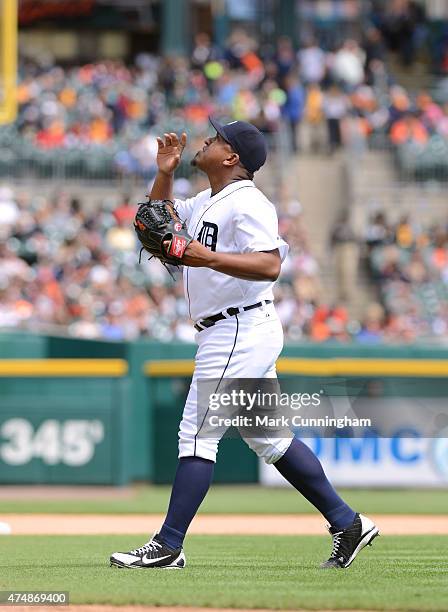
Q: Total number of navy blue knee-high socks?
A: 2